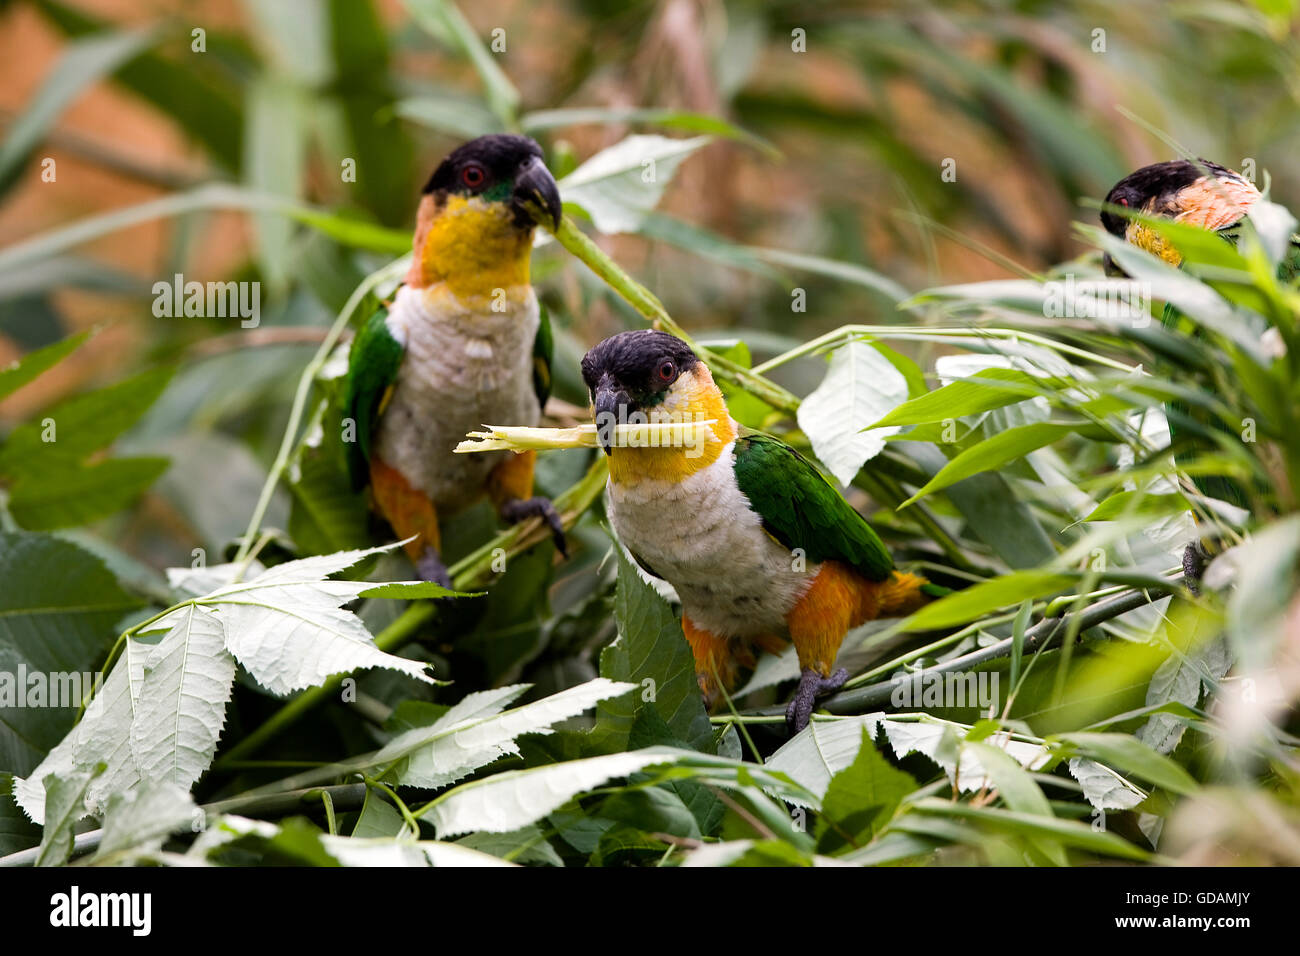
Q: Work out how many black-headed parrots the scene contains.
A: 3